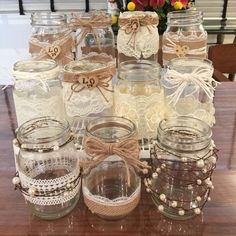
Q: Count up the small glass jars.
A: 11